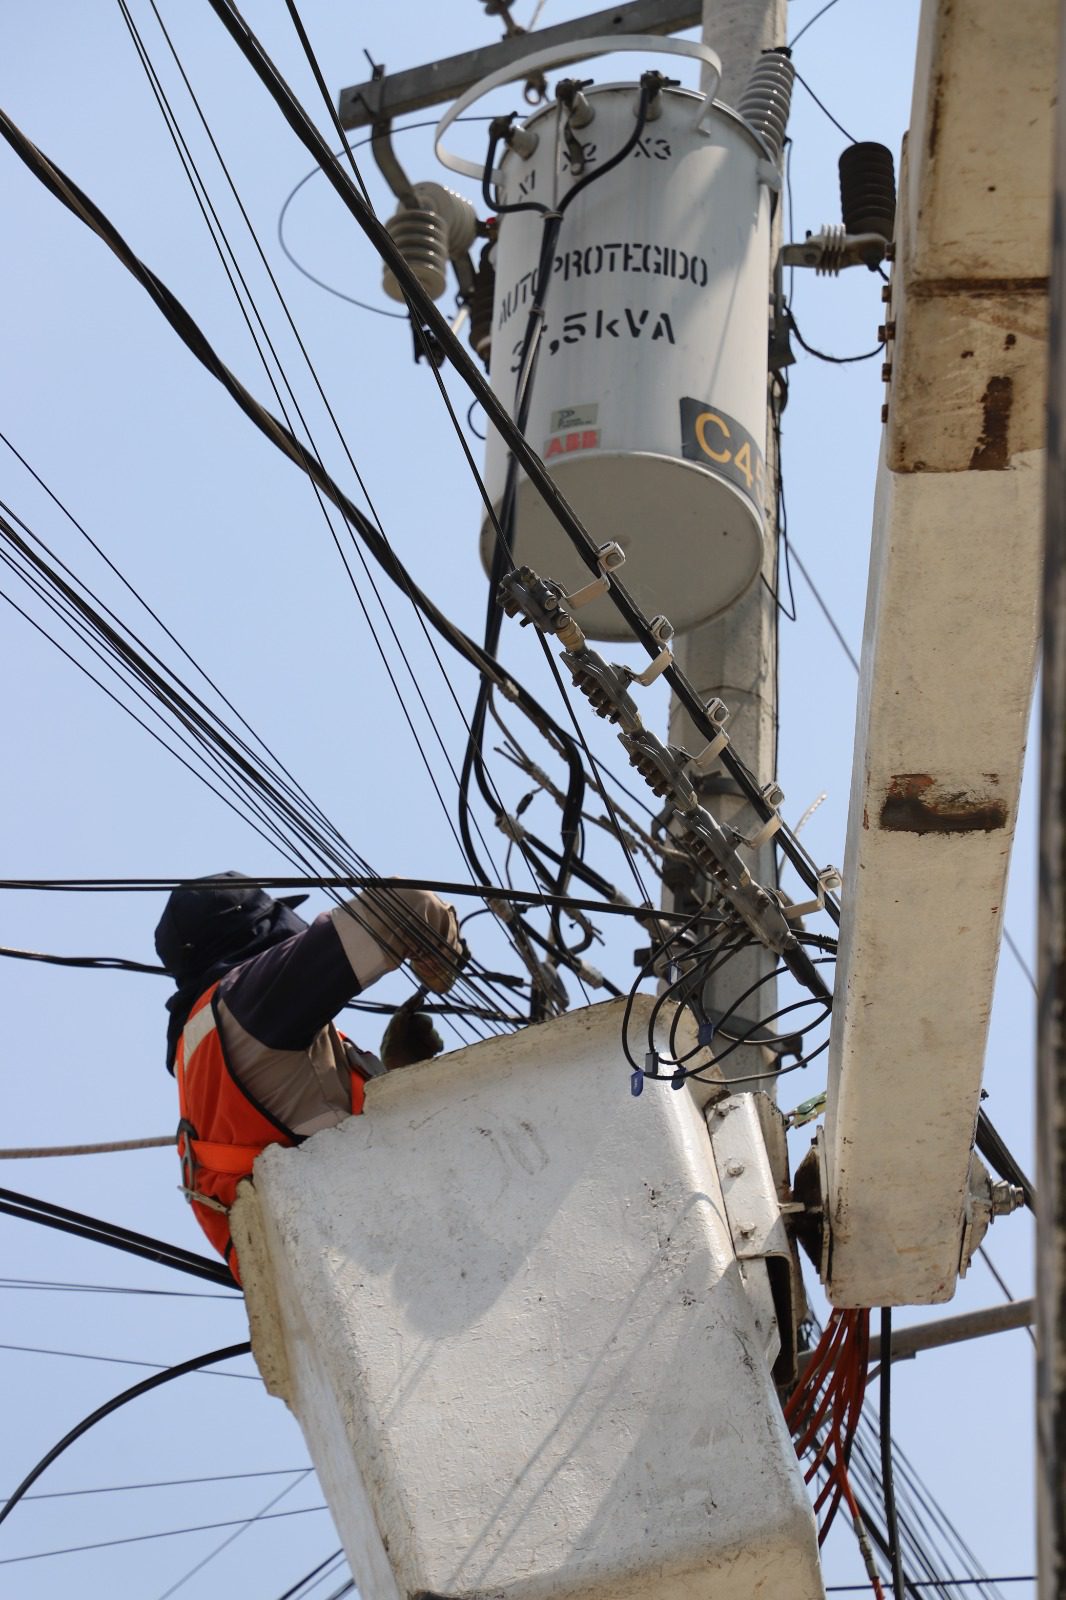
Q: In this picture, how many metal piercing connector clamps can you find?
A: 5